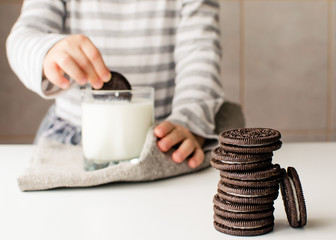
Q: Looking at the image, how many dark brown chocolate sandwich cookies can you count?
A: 8